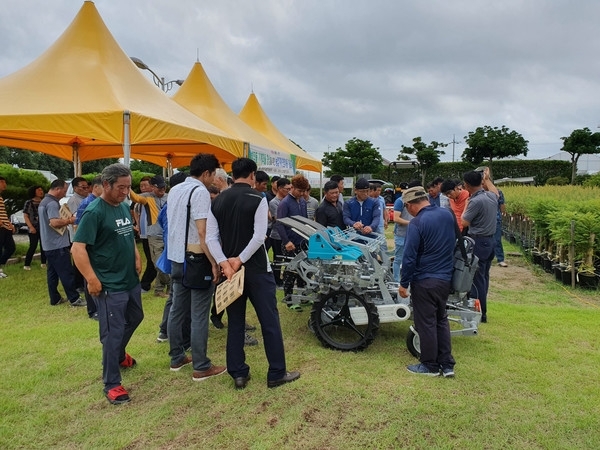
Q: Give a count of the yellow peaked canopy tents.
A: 3